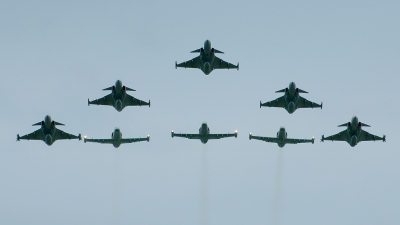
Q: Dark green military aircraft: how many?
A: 8